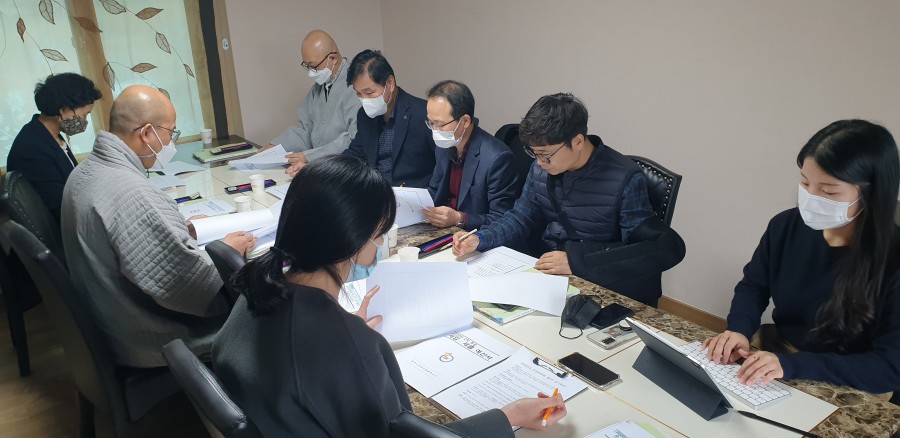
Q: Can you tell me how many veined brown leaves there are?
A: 11